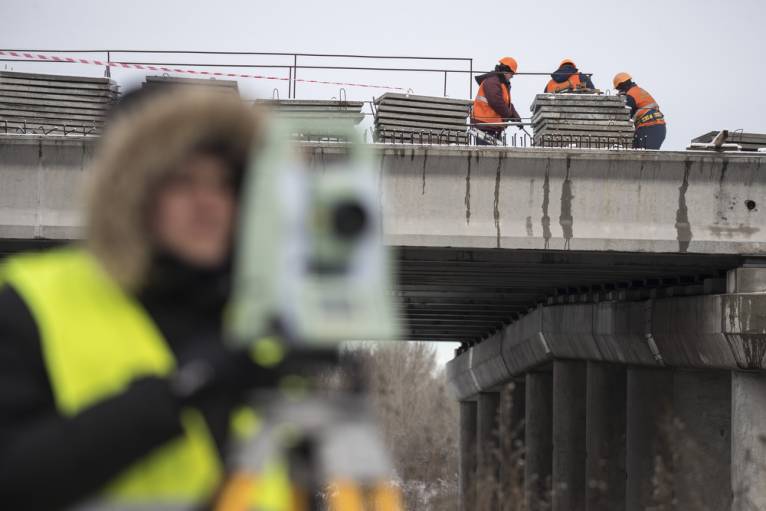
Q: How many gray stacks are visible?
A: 6